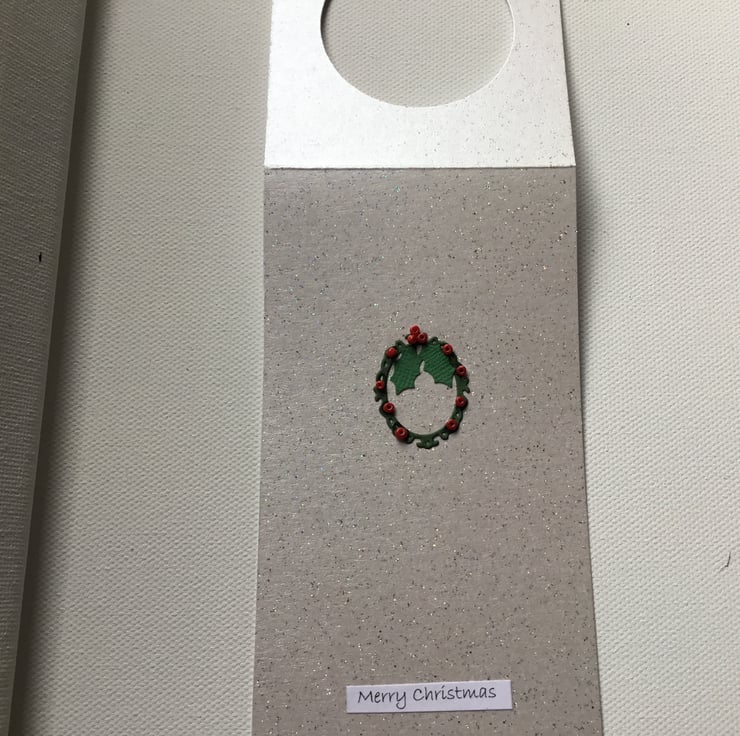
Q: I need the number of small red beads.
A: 11